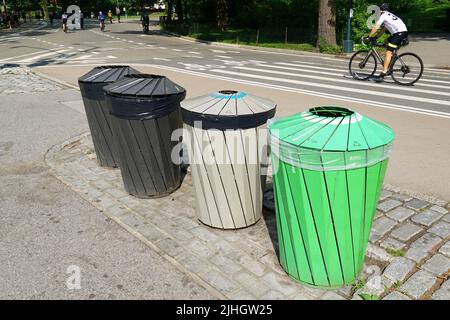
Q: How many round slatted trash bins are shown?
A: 4